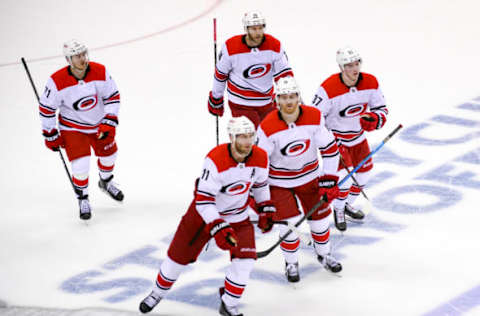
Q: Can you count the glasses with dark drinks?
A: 0